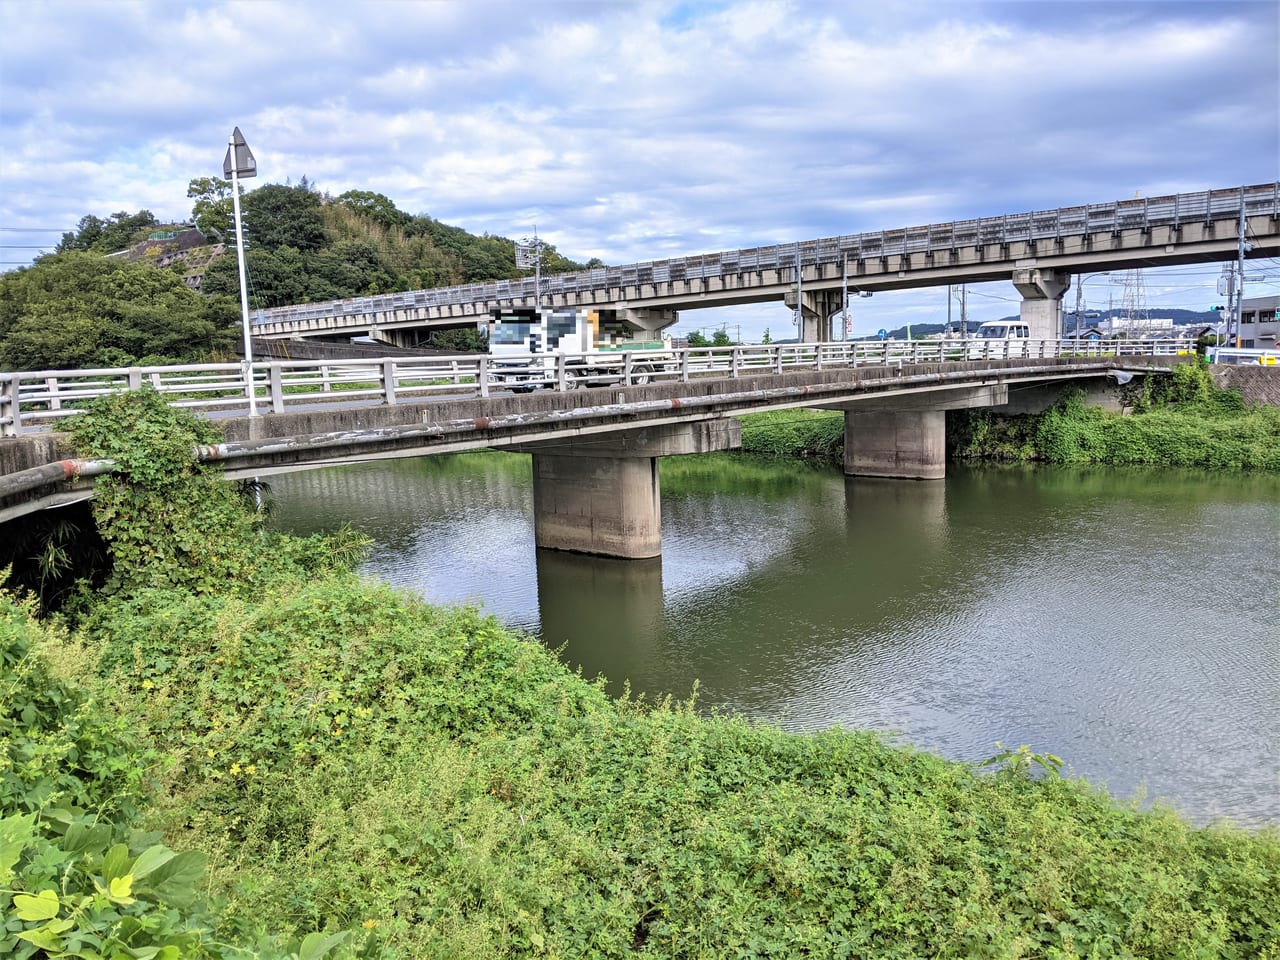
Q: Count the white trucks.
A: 1